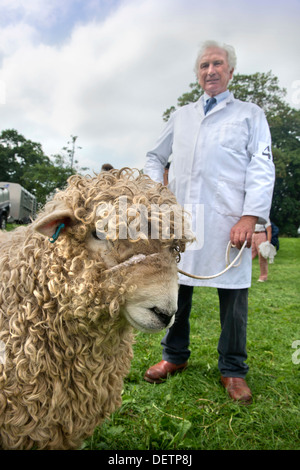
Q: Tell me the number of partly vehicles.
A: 2